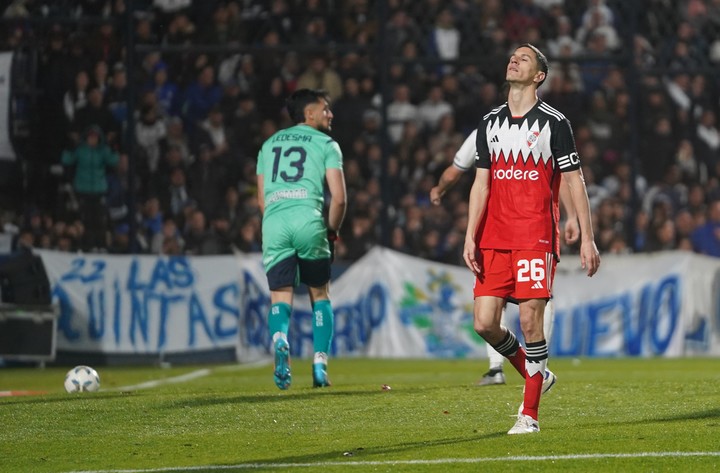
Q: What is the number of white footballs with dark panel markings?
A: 1